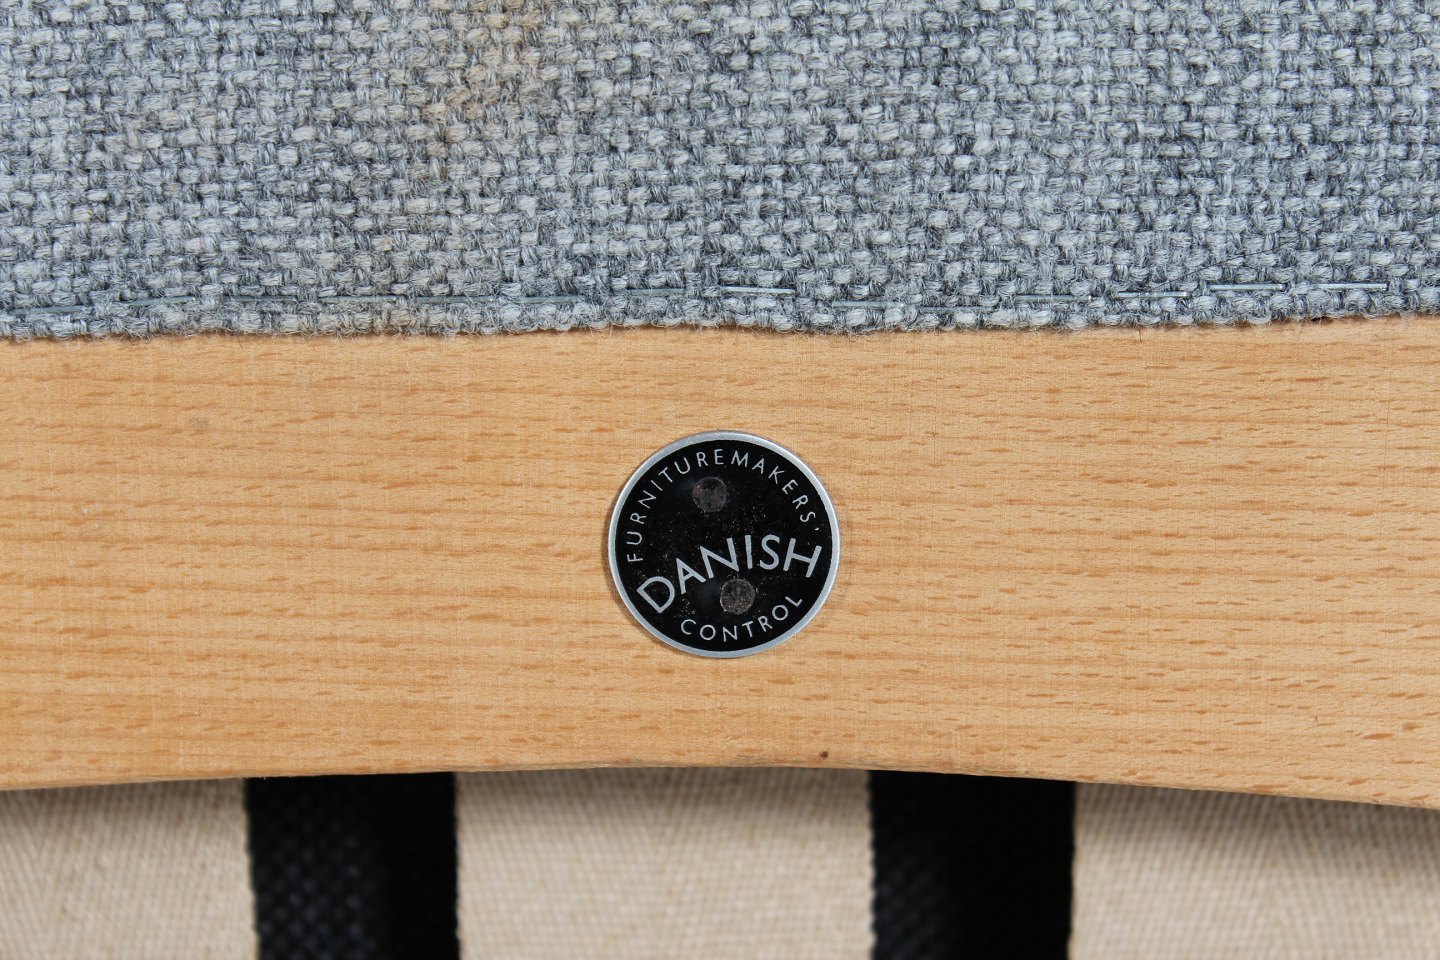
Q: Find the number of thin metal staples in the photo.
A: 14